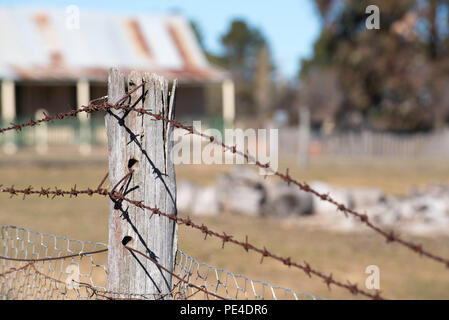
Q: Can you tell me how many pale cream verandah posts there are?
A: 3